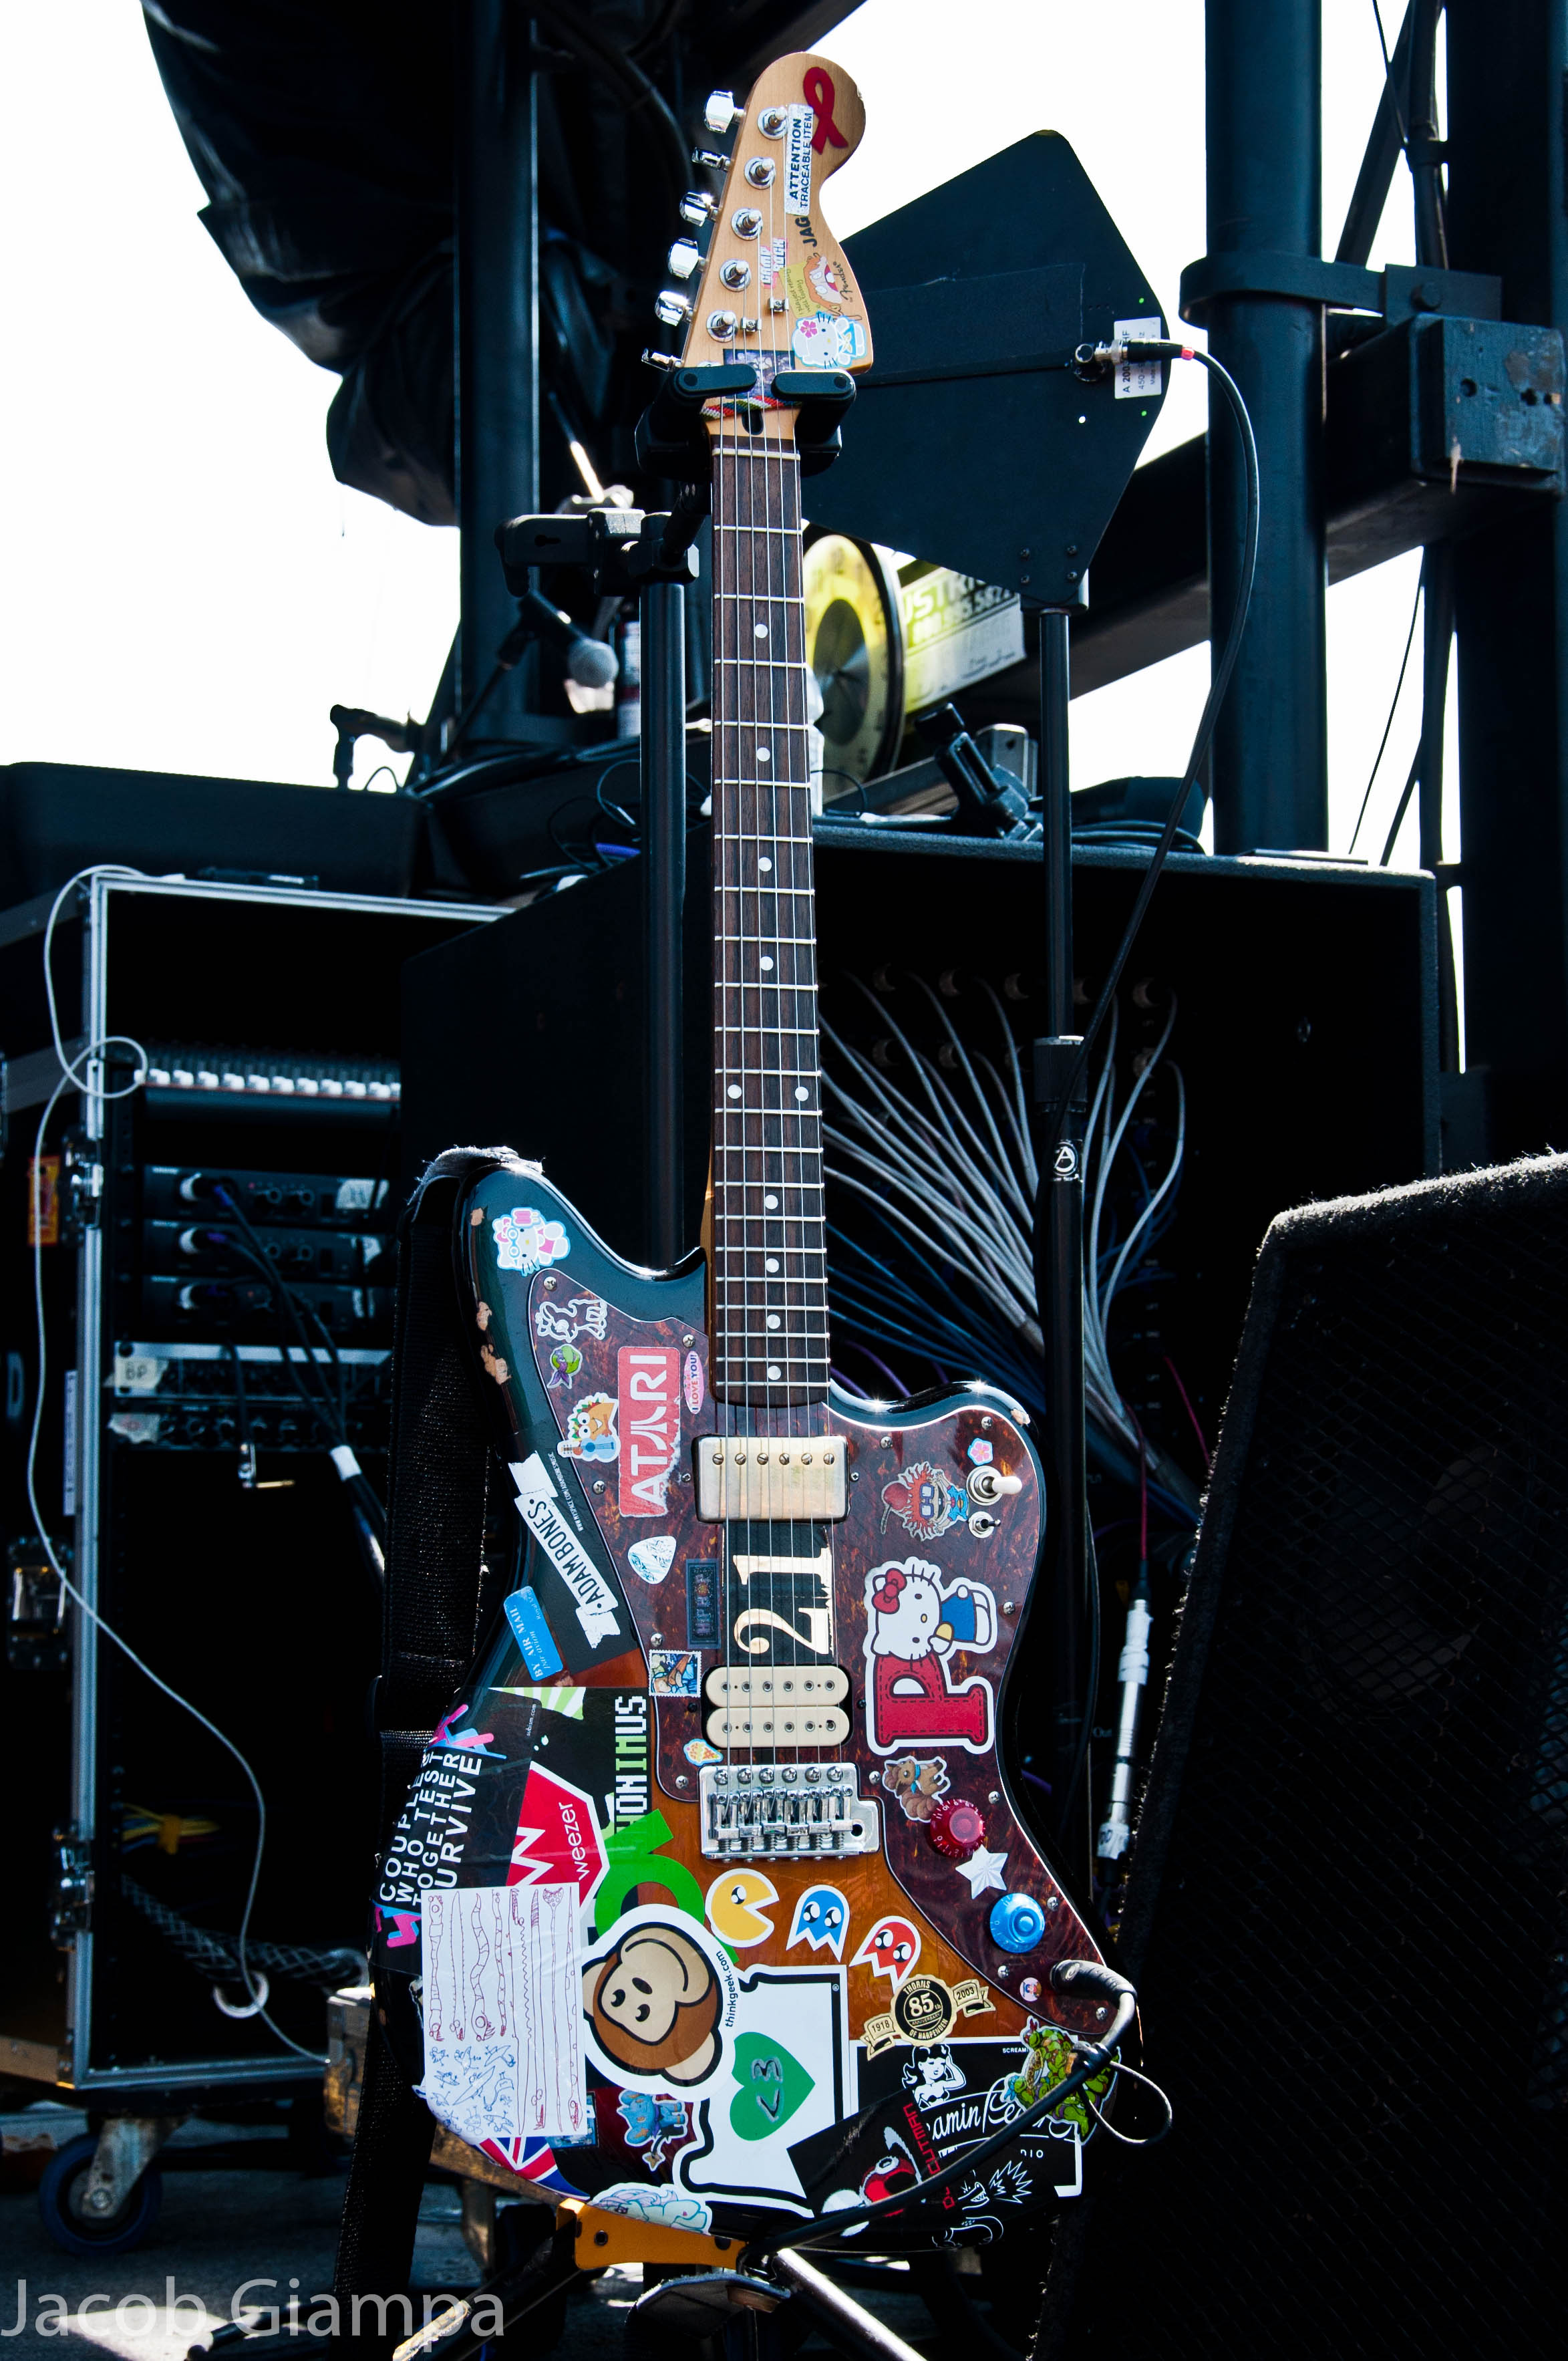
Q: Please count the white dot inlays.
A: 10